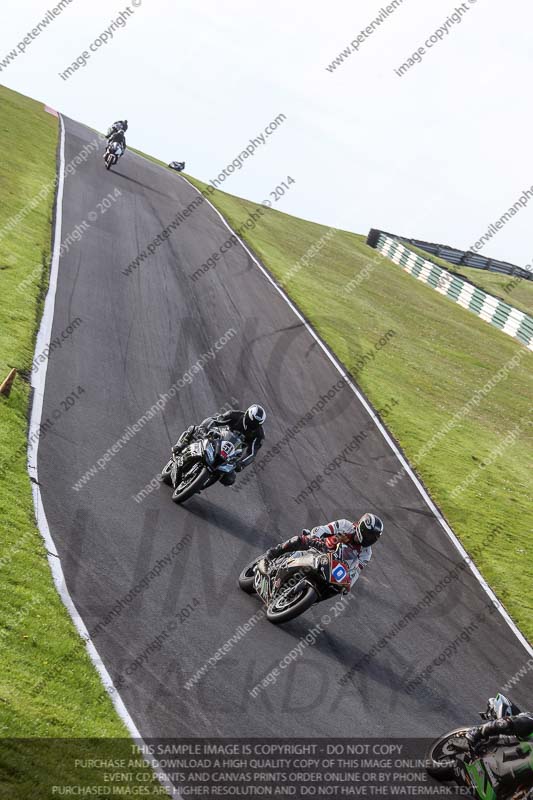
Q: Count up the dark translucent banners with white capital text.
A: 1